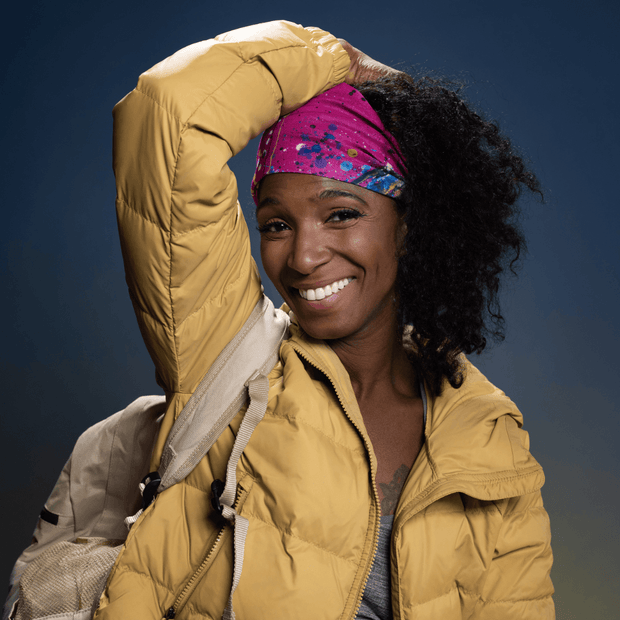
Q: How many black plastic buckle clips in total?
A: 2